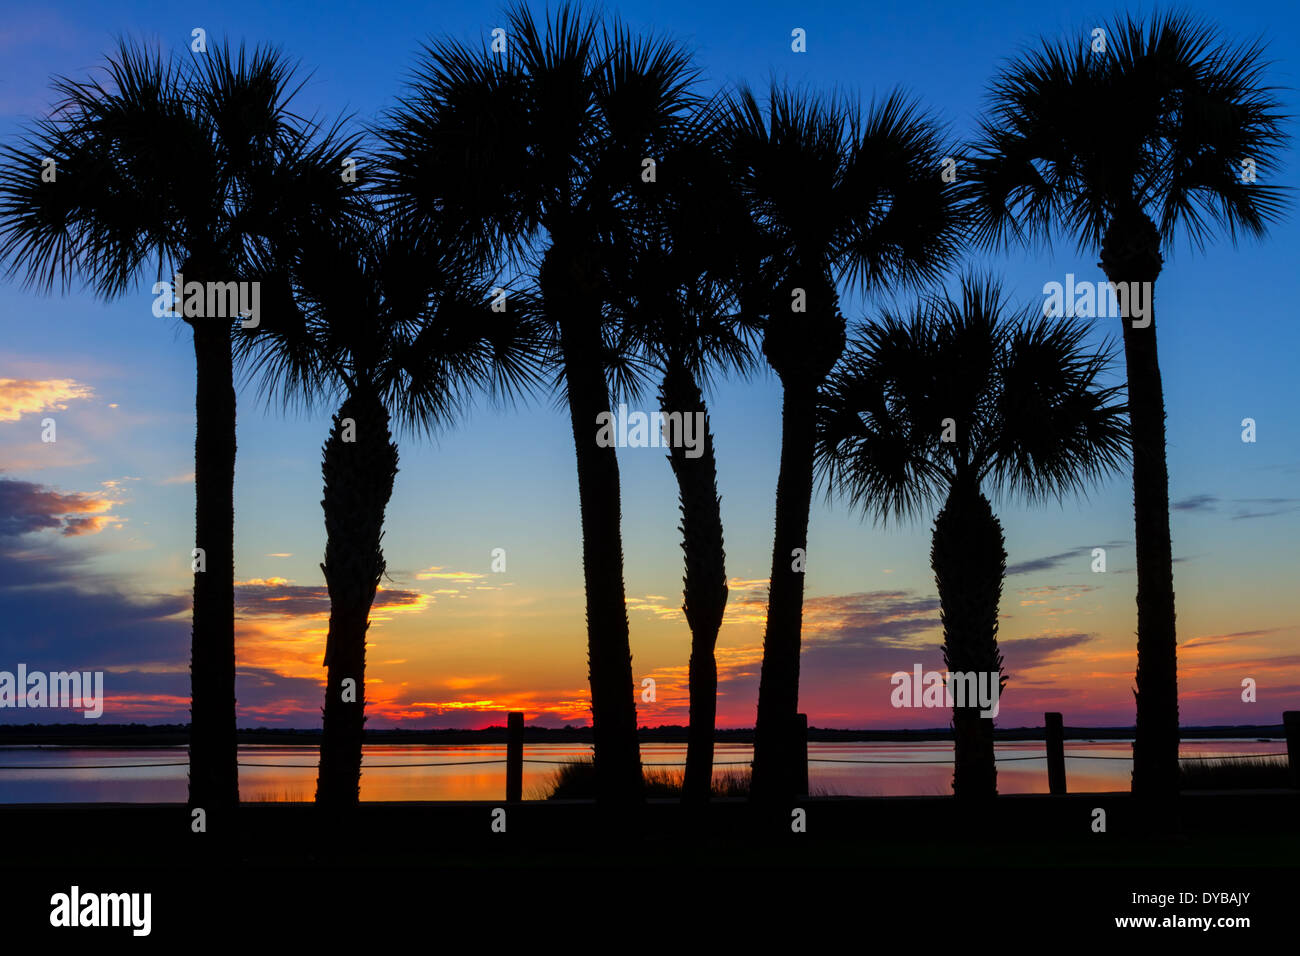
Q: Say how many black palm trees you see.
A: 7